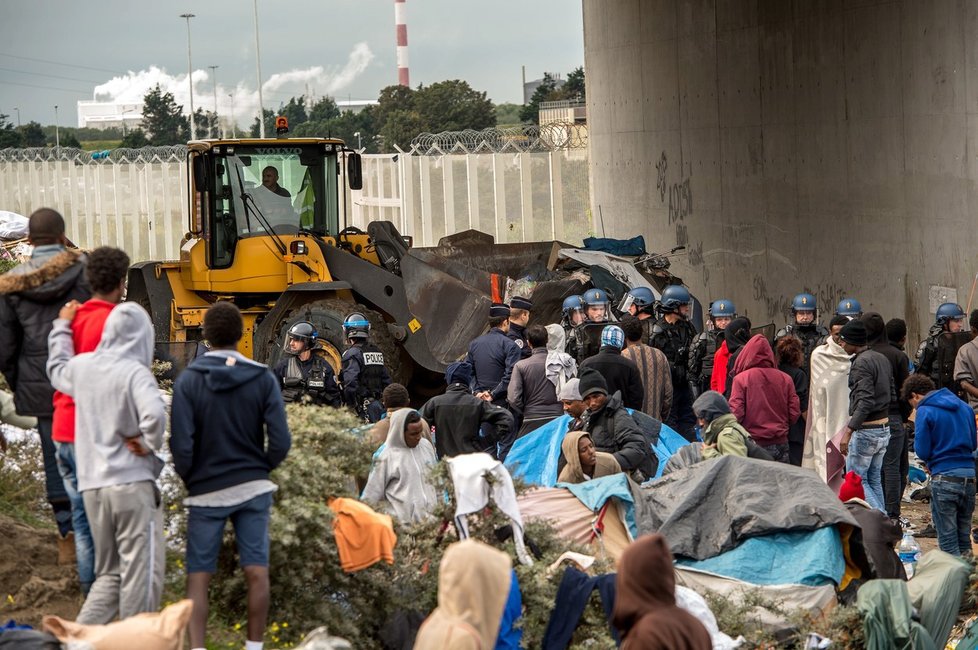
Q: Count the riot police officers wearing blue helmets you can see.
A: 8